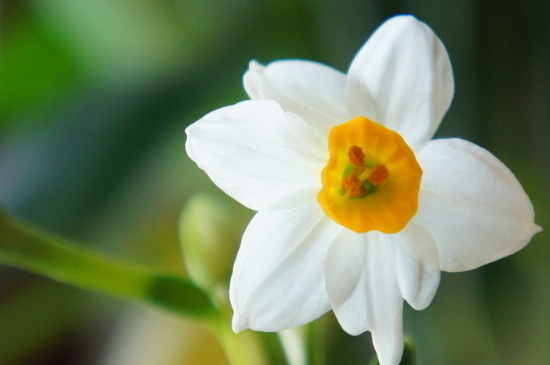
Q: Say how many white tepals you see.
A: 6